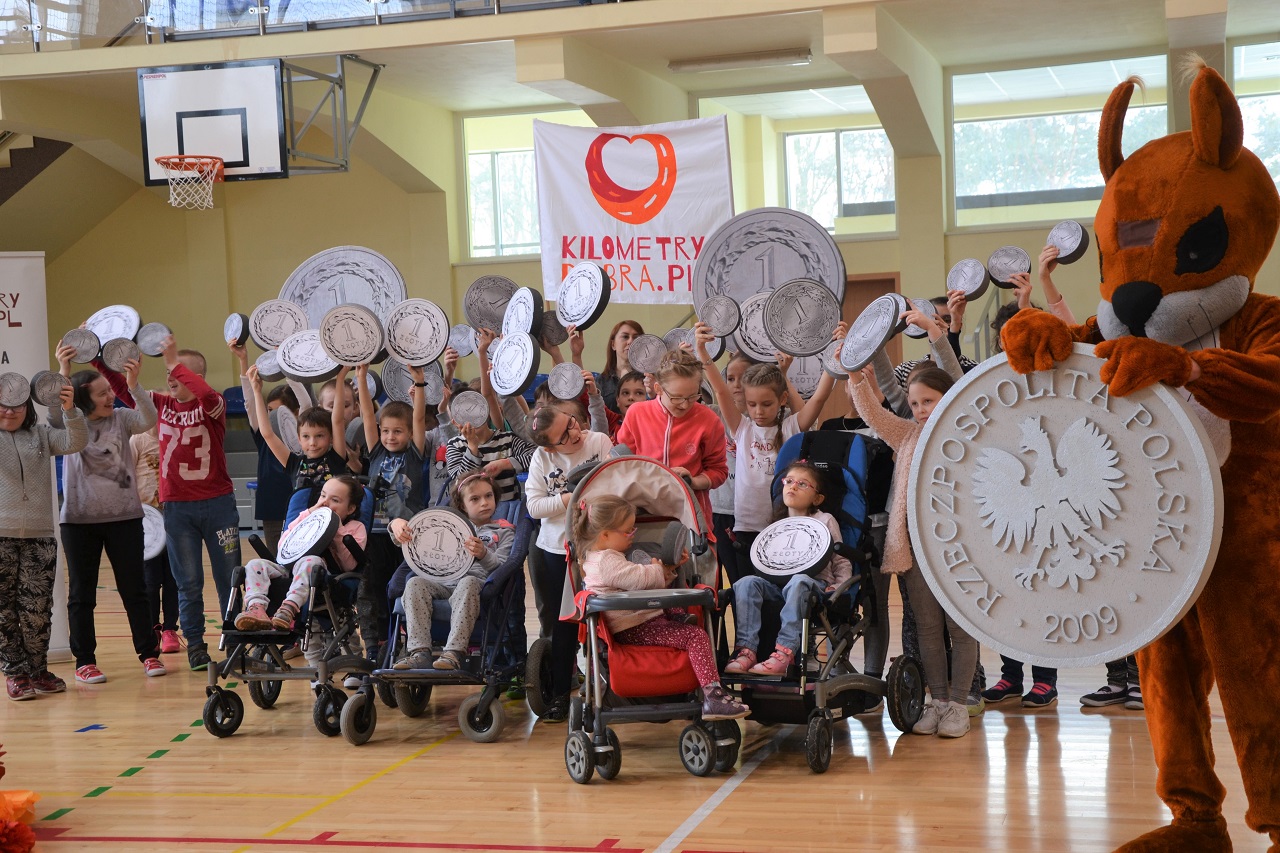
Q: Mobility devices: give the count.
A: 4